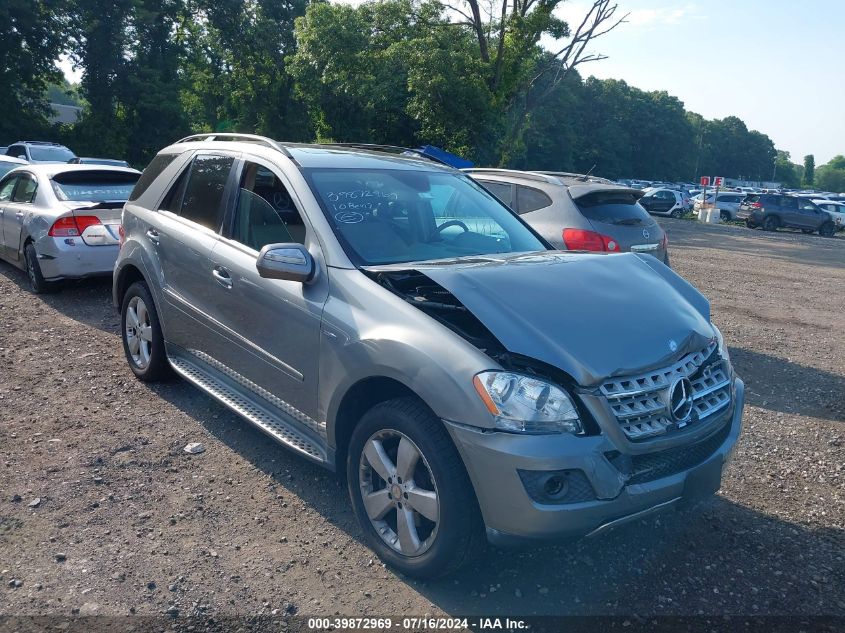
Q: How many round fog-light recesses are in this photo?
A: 1